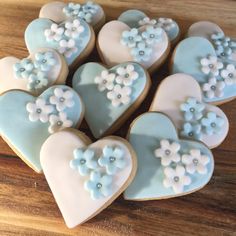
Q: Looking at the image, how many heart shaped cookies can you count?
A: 12